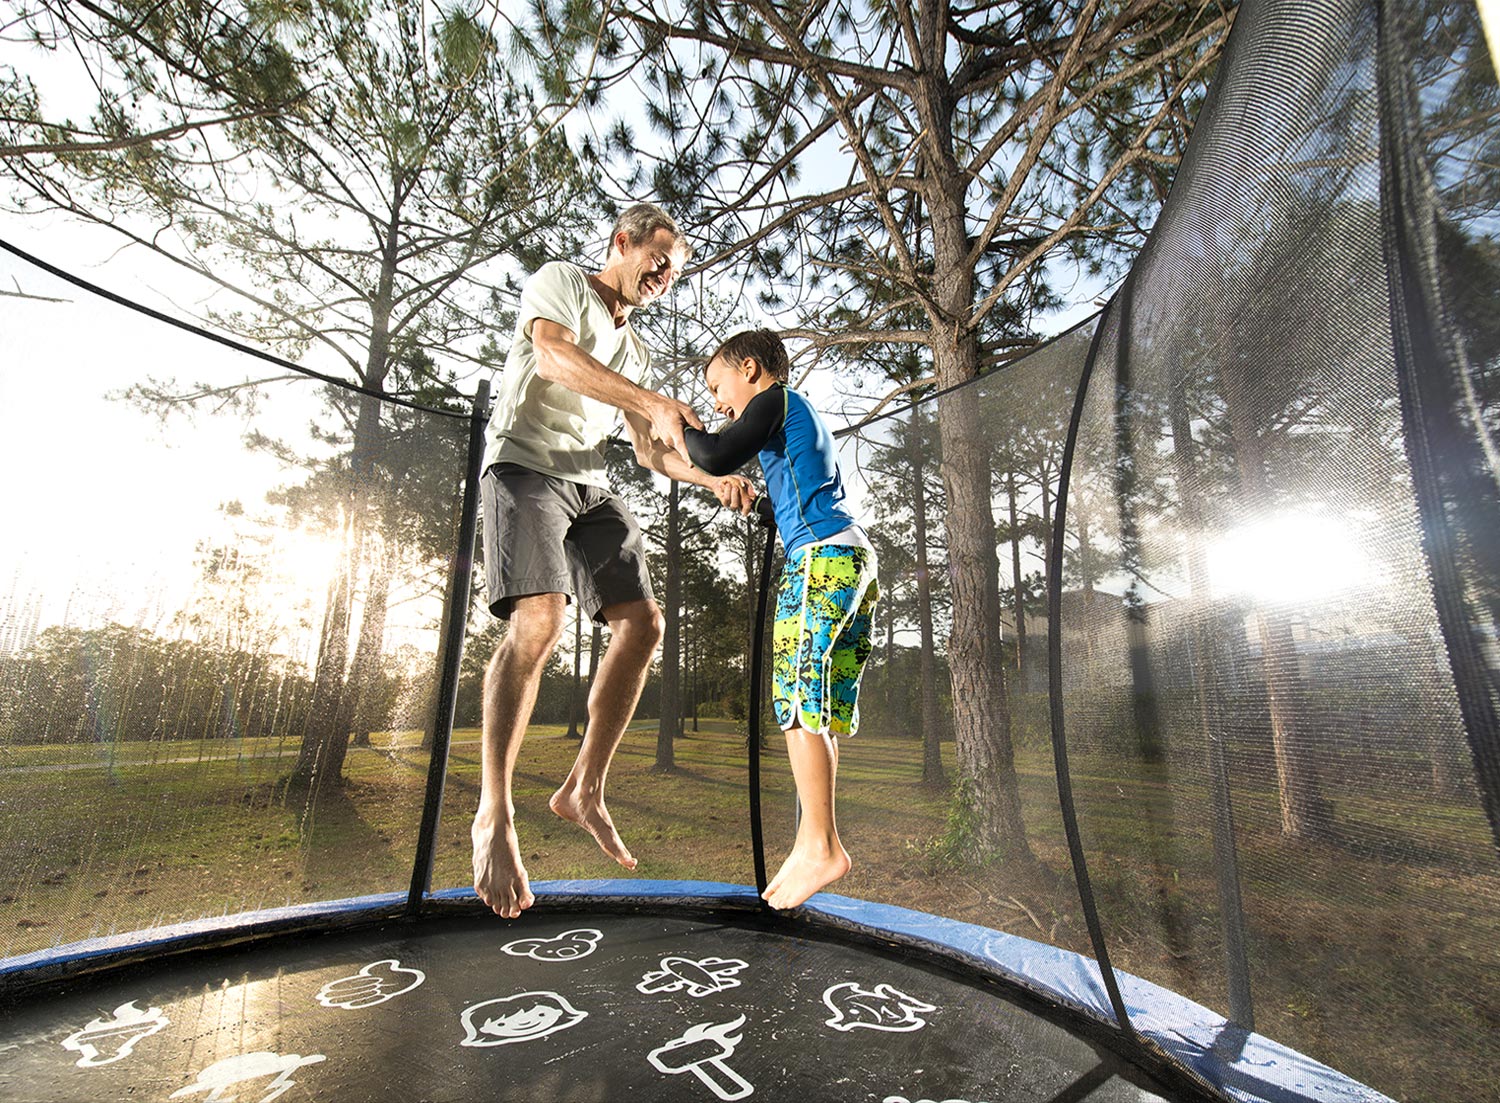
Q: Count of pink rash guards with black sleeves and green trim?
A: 0